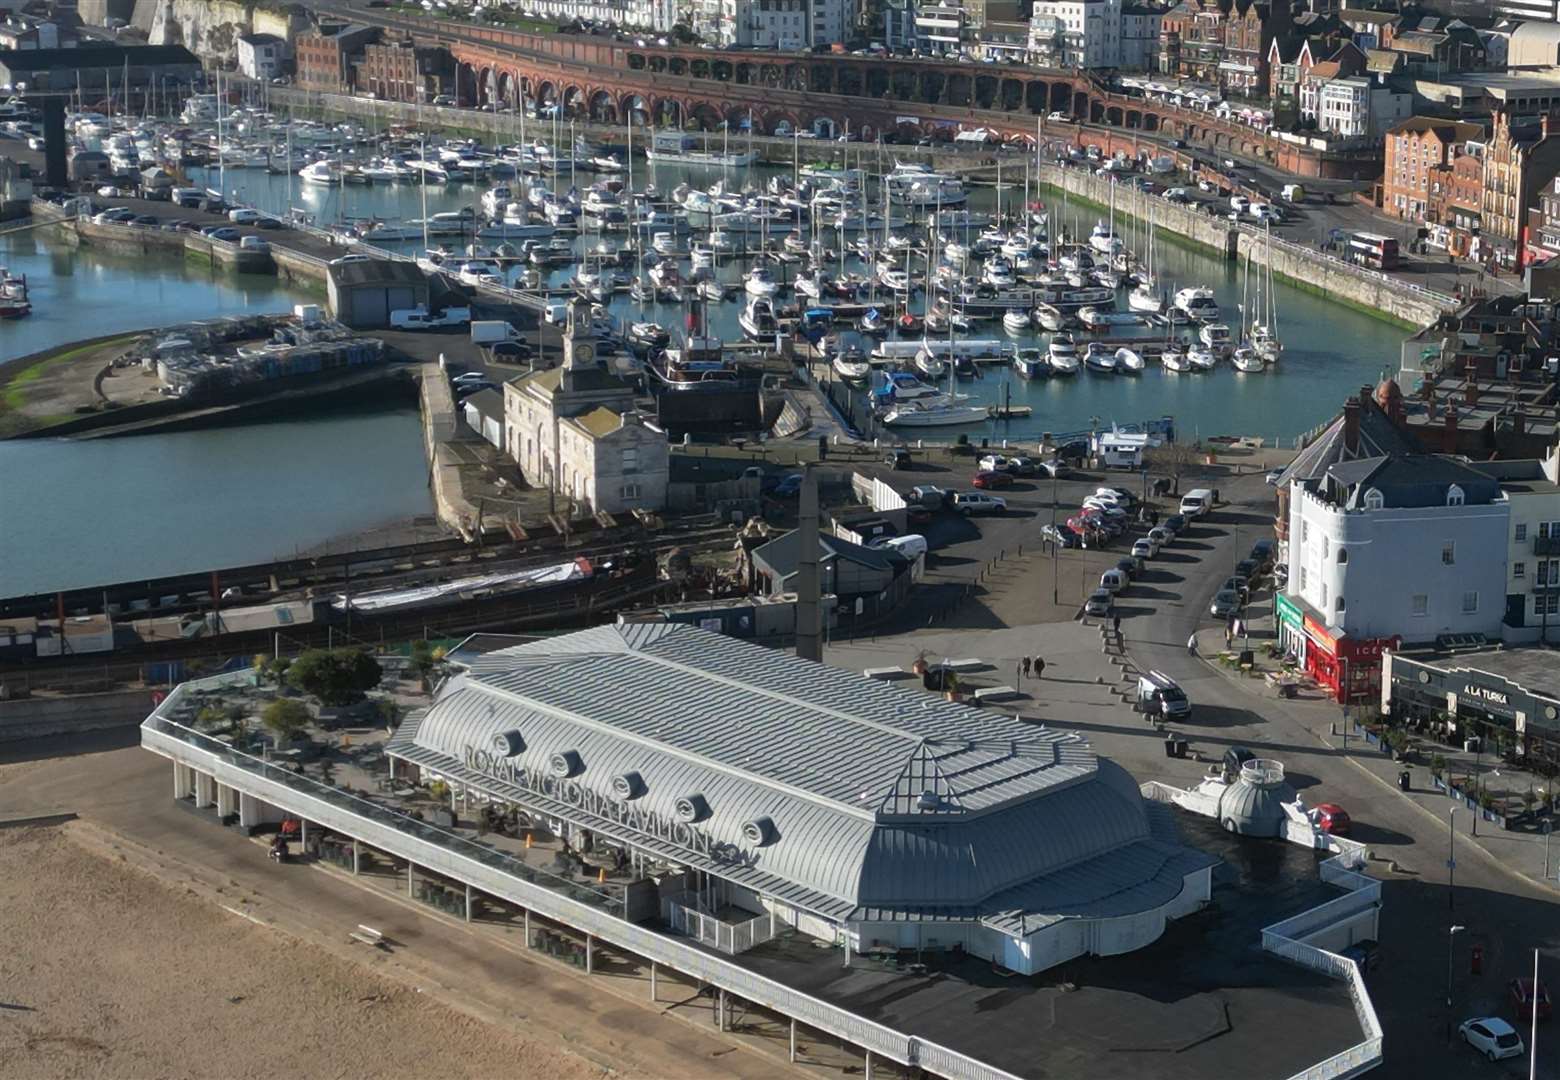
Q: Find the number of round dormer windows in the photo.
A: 5